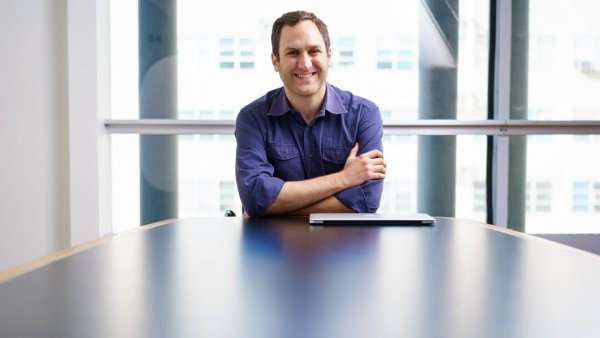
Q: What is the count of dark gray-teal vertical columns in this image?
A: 3